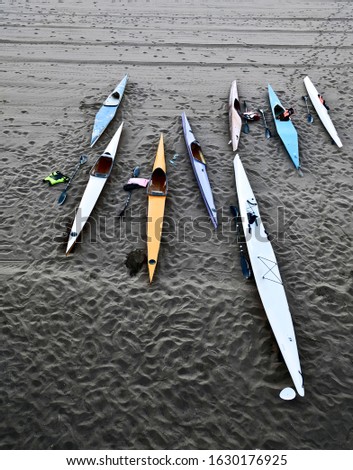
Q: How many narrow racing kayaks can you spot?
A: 8